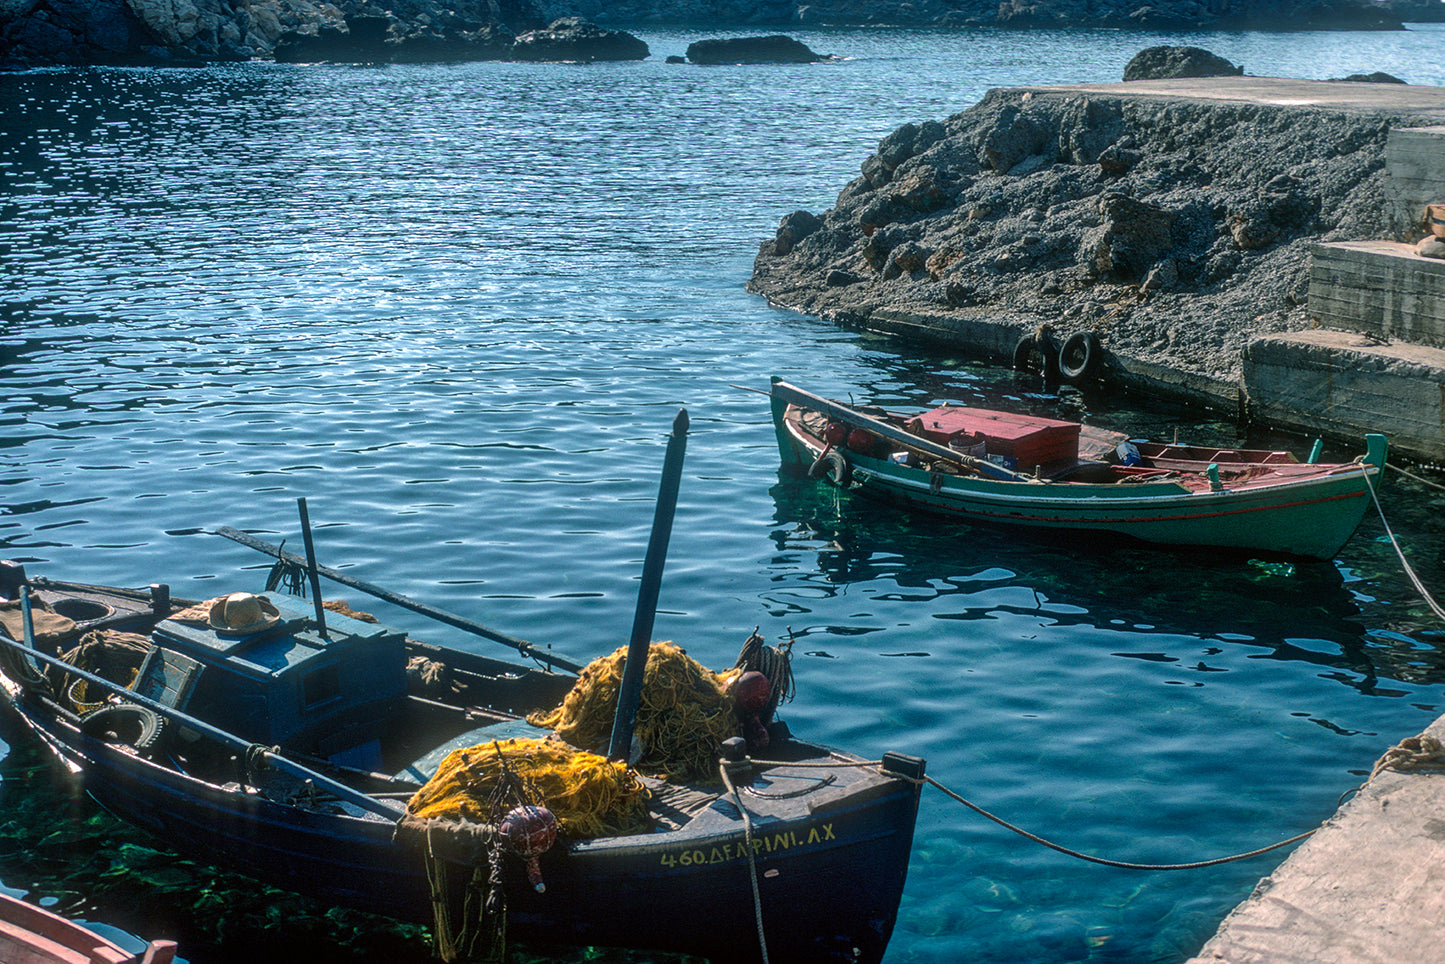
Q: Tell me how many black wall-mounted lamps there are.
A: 0